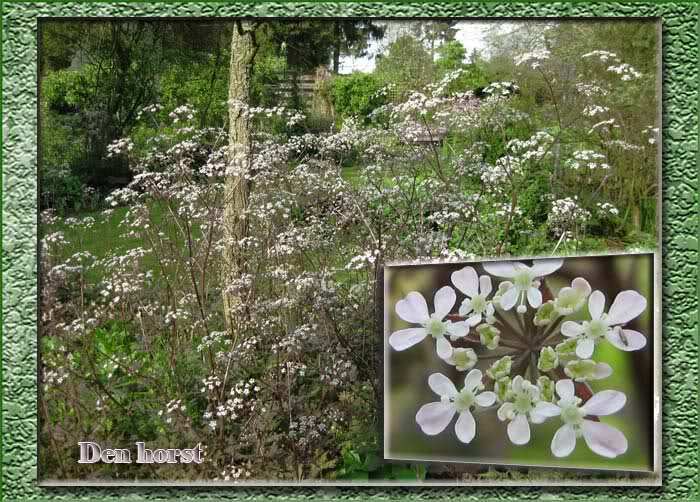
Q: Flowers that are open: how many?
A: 7